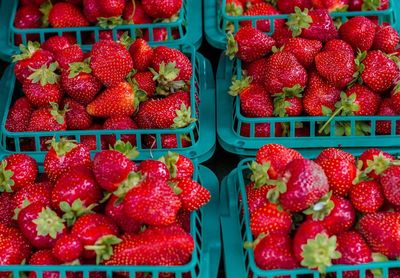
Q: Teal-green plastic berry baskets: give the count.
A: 6